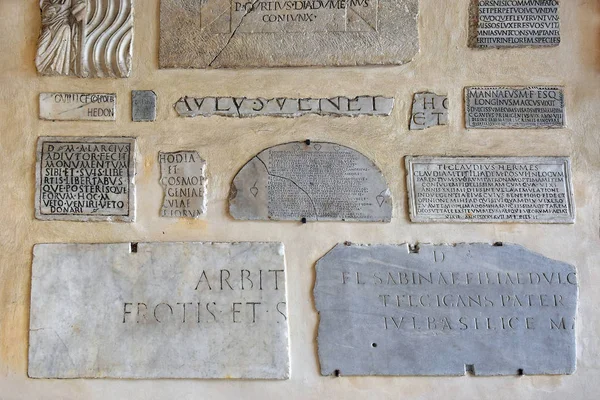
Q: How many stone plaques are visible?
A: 14